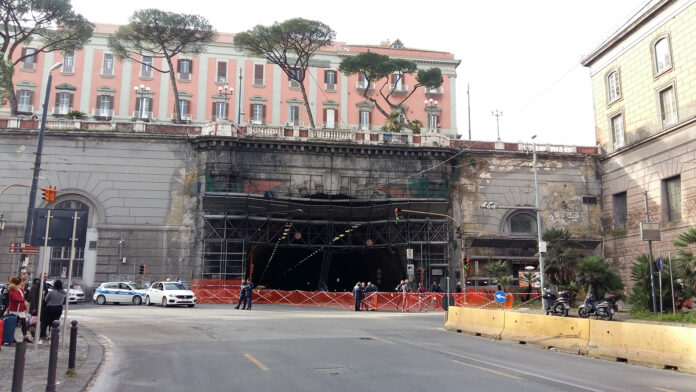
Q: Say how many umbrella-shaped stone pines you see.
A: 4